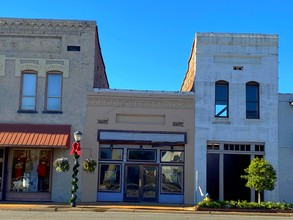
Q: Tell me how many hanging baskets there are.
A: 2